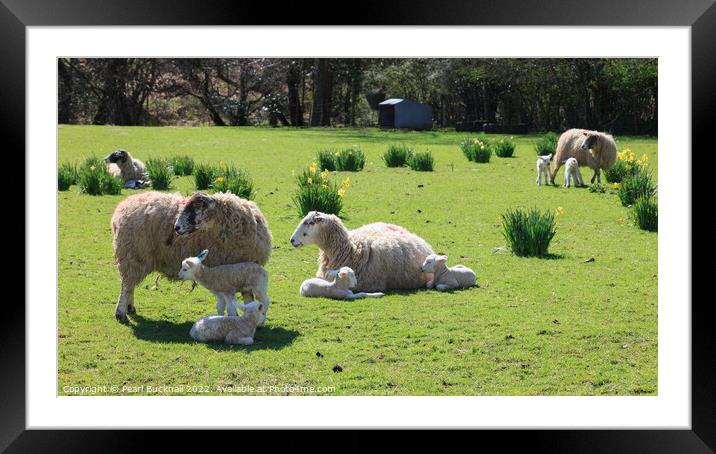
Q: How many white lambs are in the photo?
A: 6